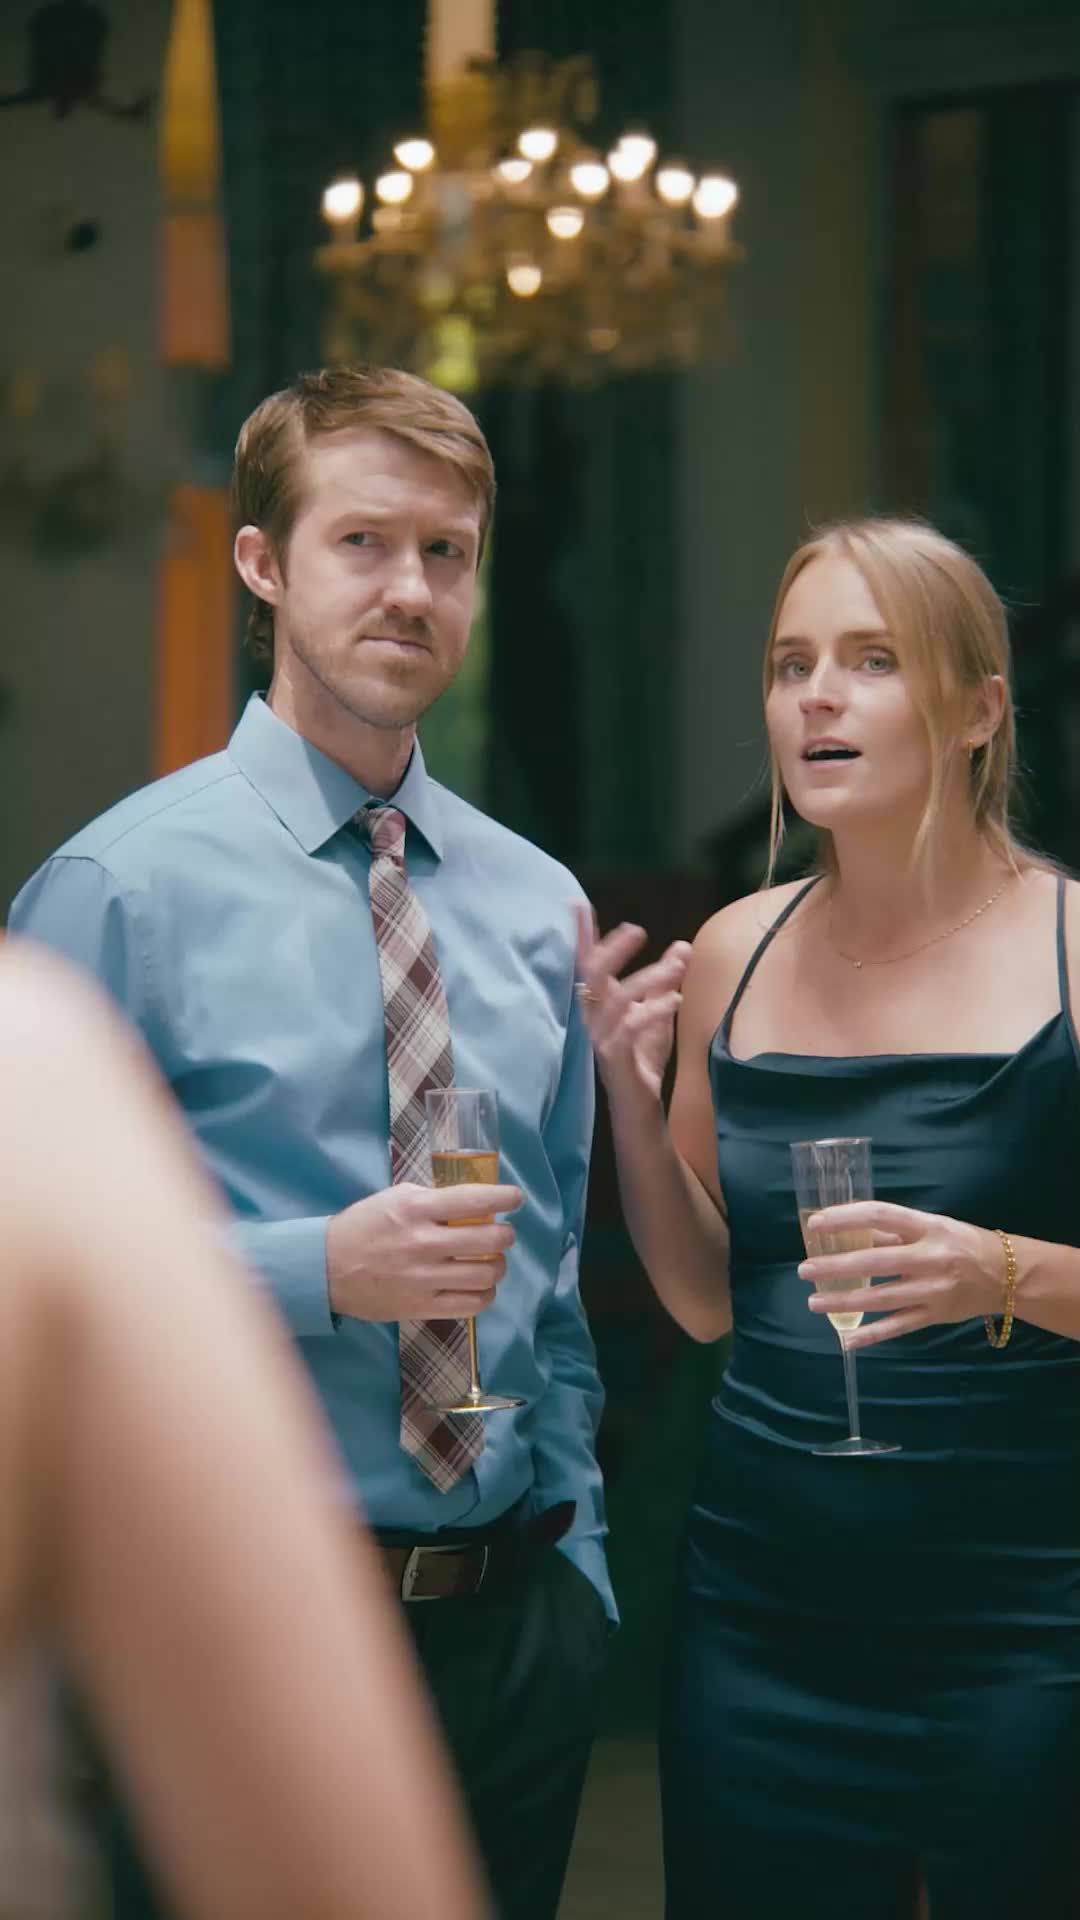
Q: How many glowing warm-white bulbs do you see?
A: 12